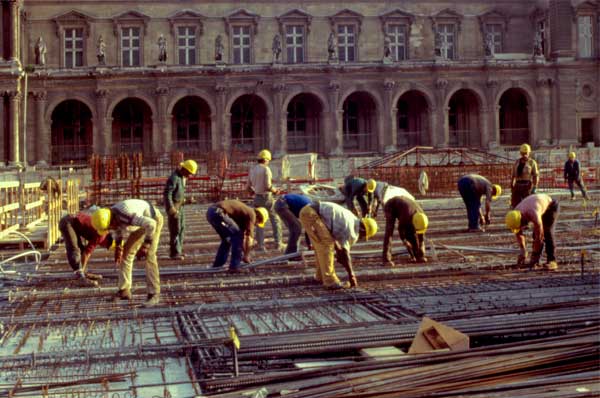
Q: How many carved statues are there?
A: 10